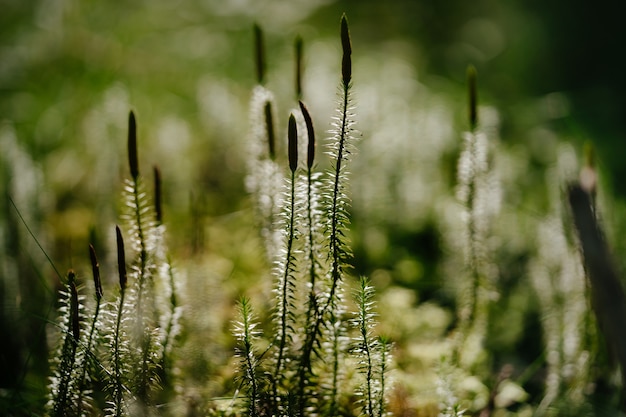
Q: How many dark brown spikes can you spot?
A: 12